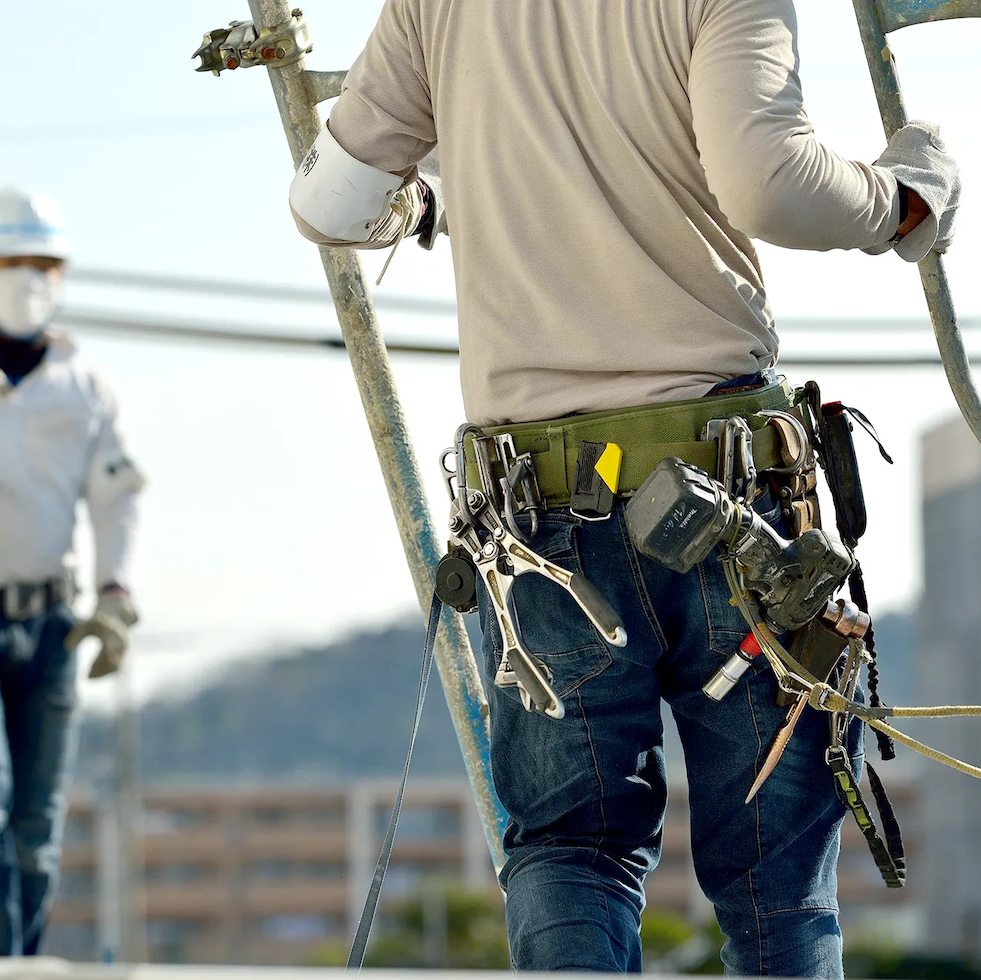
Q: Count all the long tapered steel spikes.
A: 1